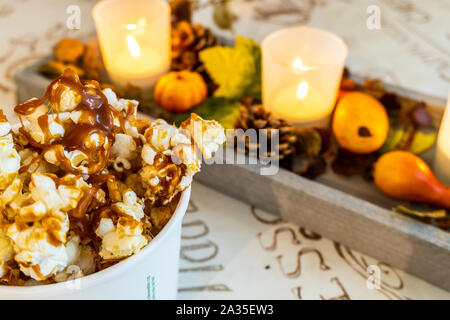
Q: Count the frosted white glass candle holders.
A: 3